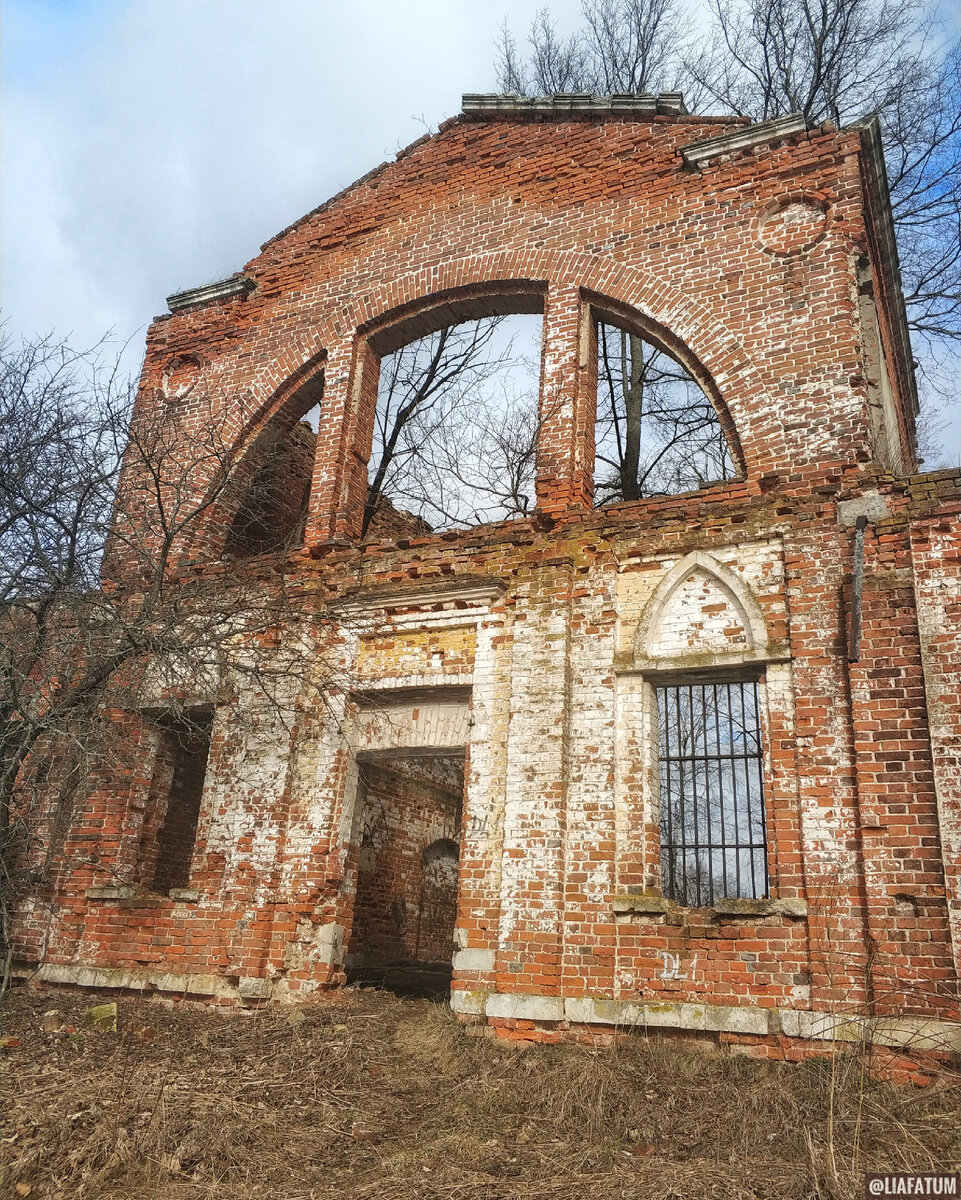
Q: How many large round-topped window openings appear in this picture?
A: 3